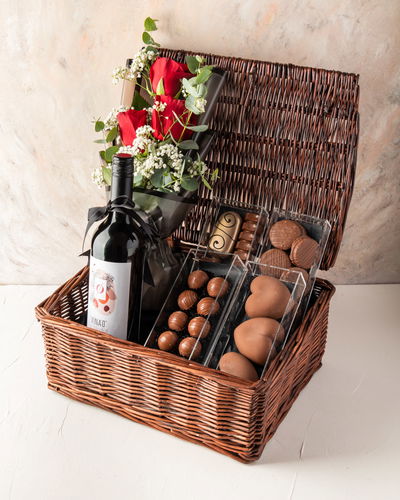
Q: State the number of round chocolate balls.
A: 8